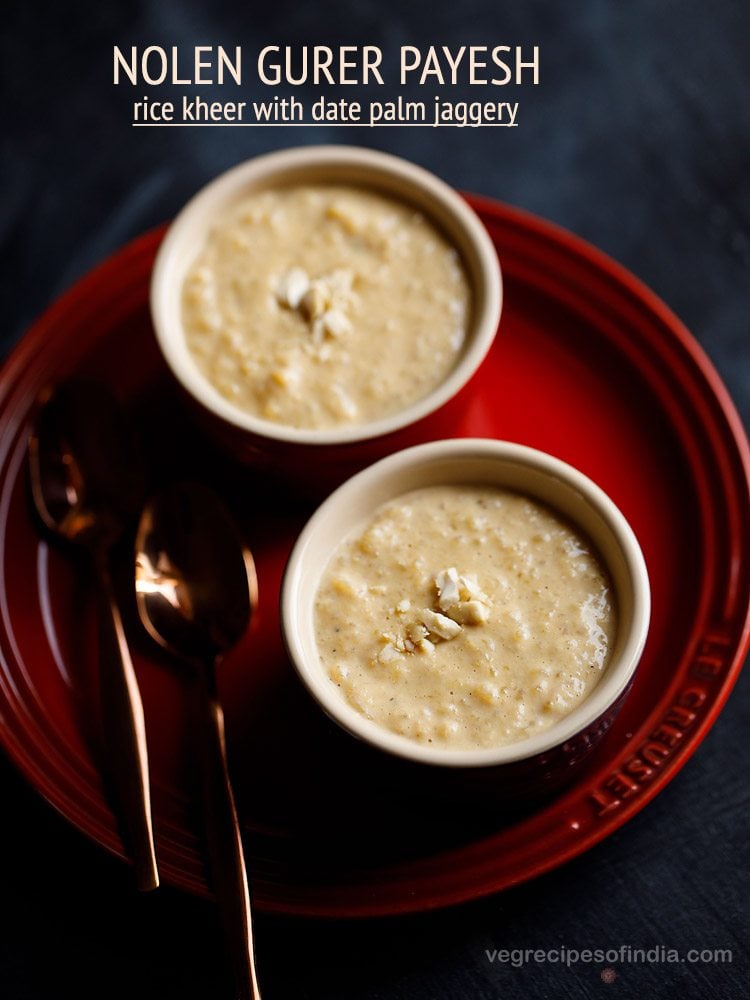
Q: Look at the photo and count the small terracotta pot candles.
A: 0